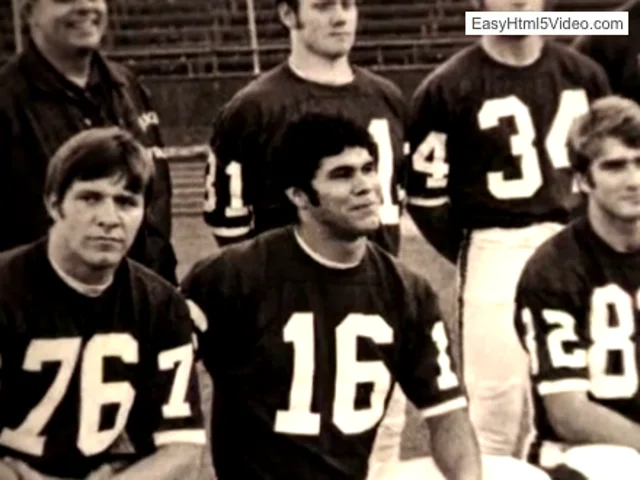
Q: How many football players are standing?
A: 2